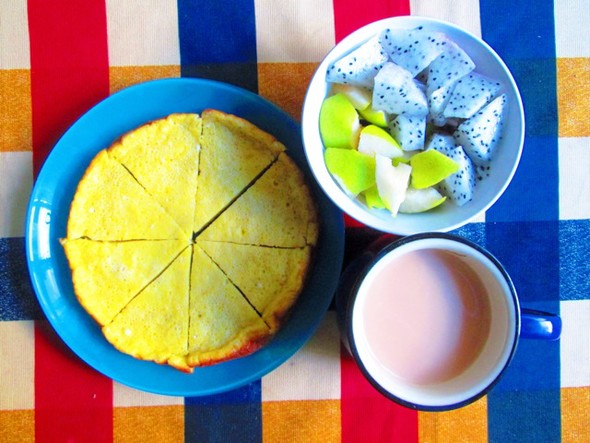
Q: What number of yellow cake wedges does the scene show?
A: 8